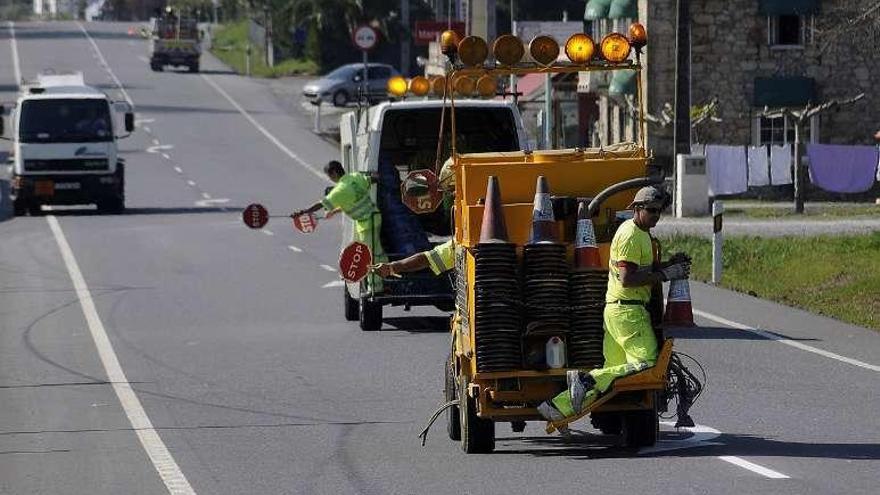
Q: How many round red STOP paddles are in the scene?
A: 4